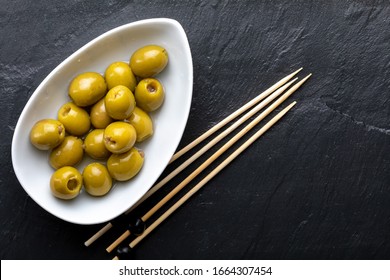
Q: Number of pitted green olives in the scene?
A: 15